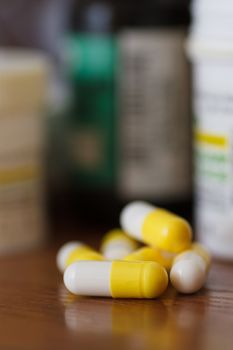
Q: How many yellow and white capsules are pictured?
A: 6